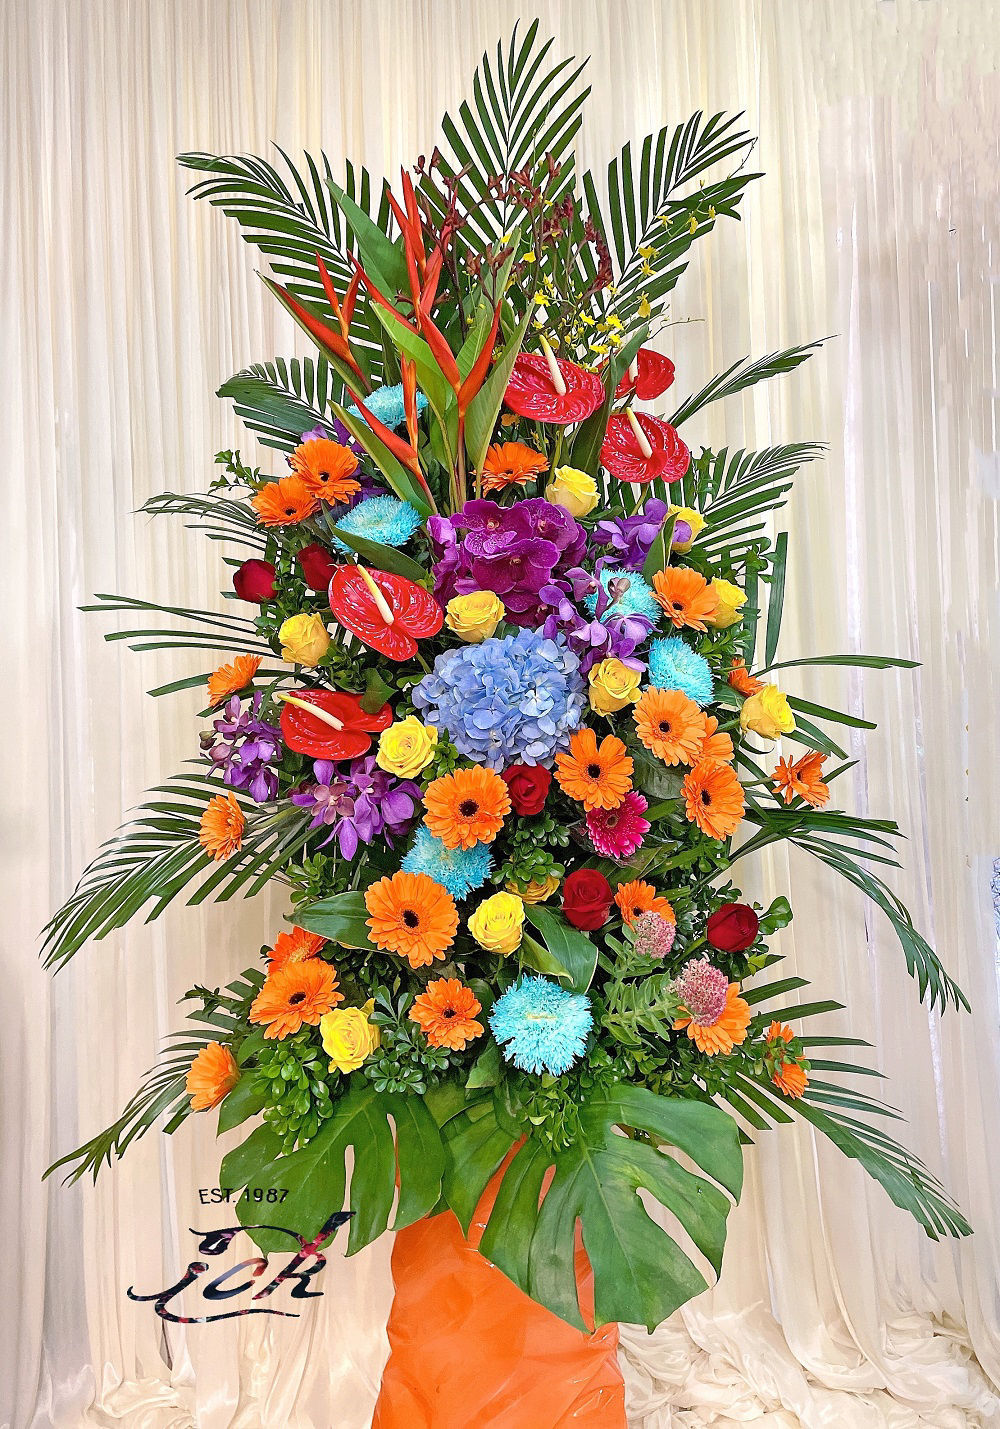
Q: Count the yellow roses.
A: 11